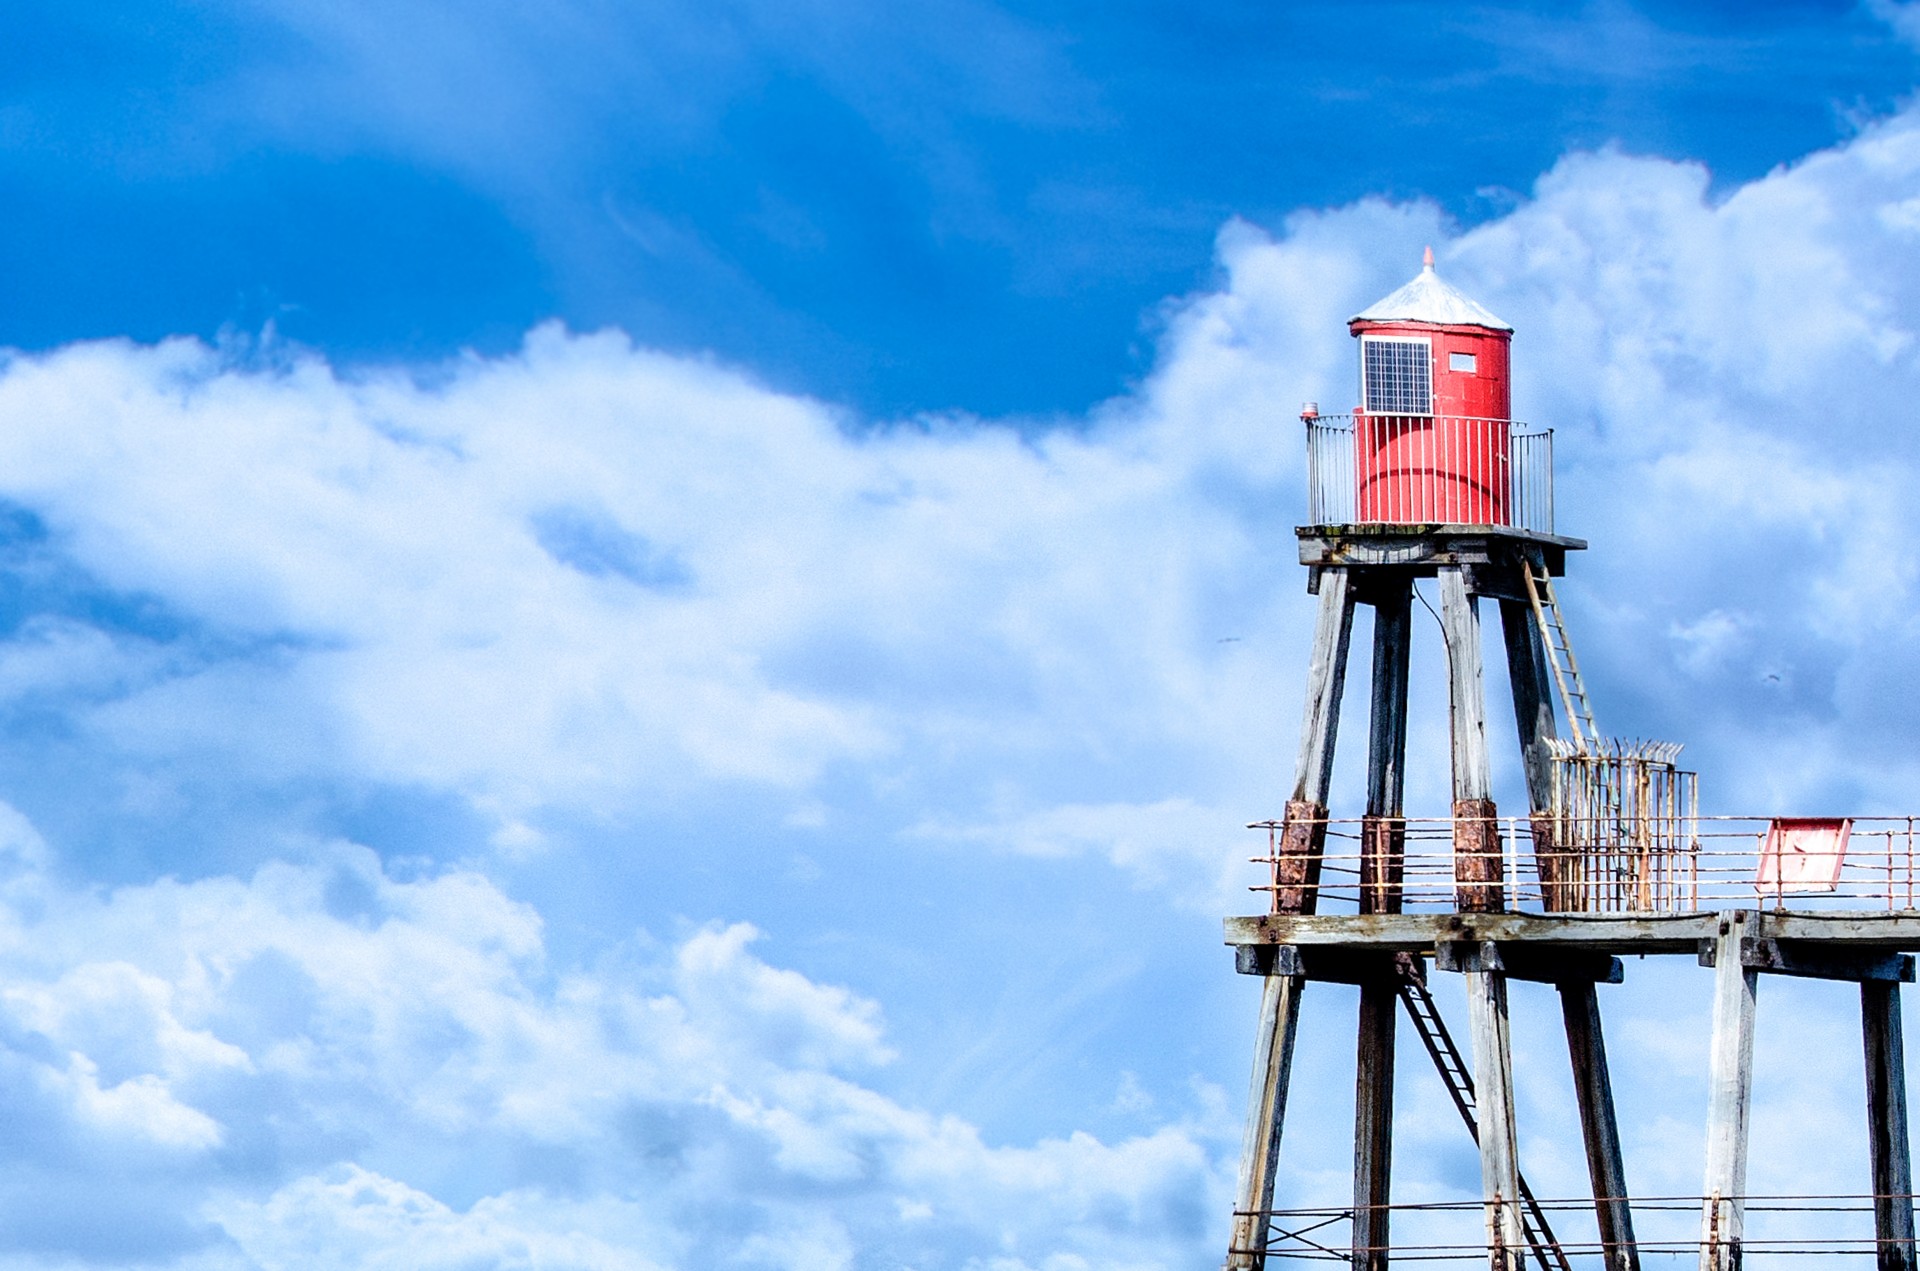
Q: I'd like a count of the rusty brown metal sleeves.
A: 4